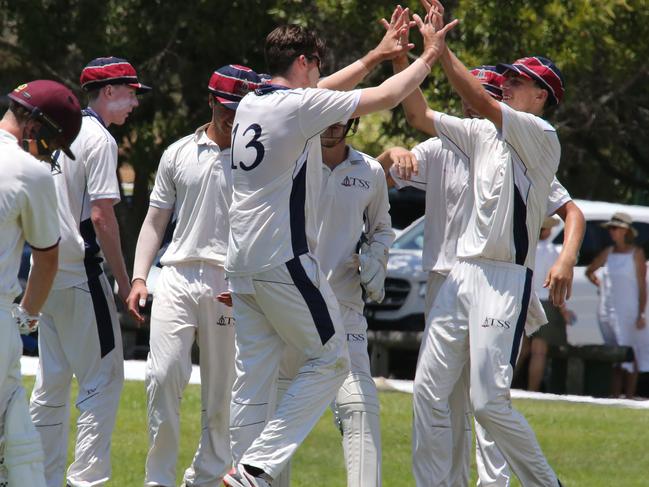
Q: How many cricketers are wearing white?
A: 7